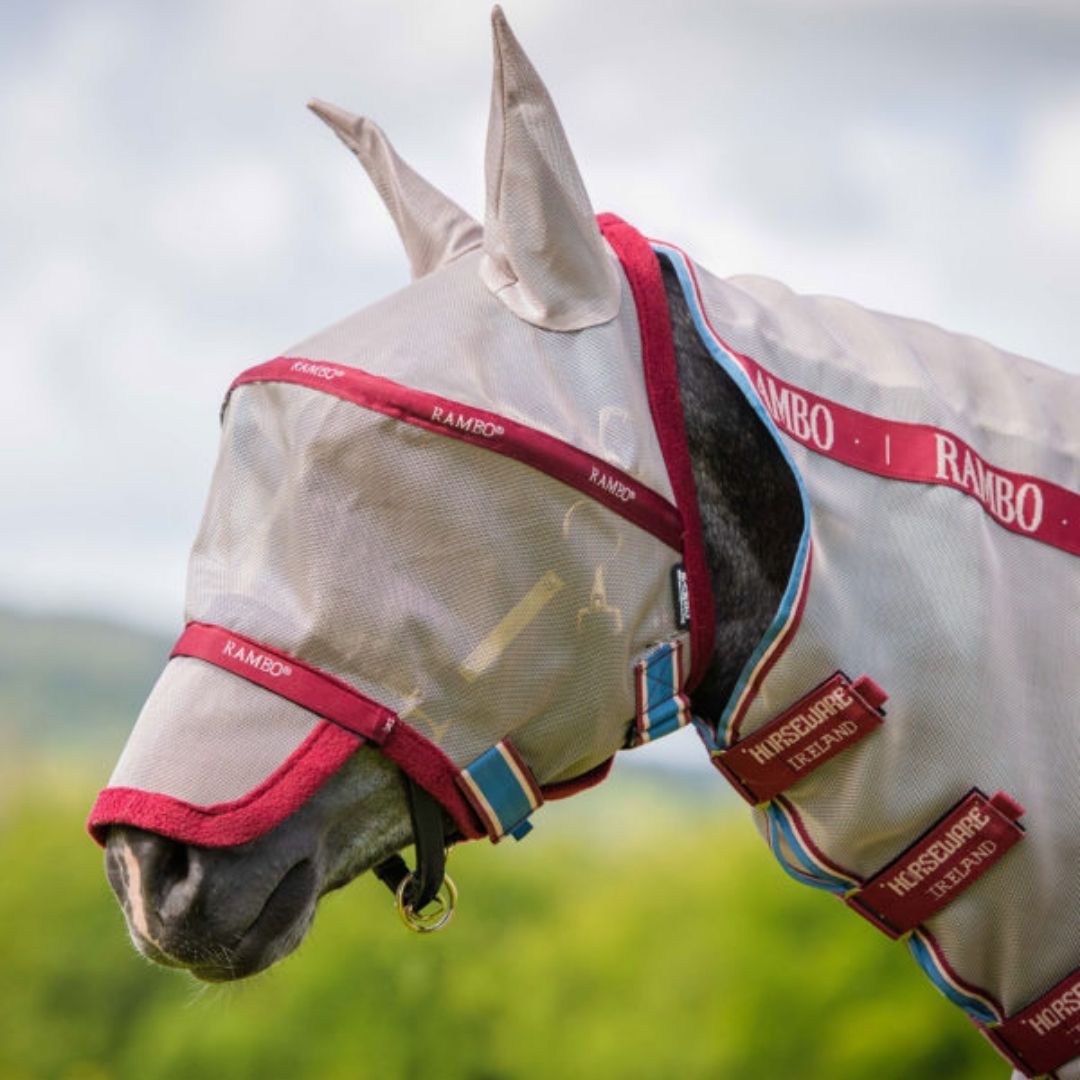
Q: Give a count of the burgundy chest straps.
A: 3